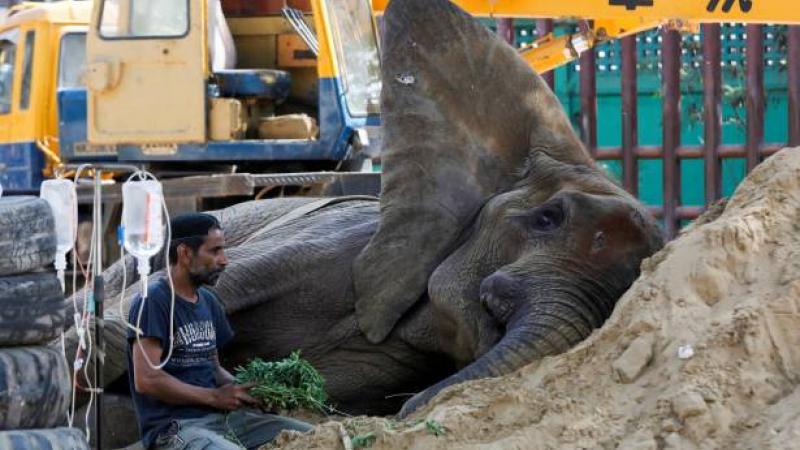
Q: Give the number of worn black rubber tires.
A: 4